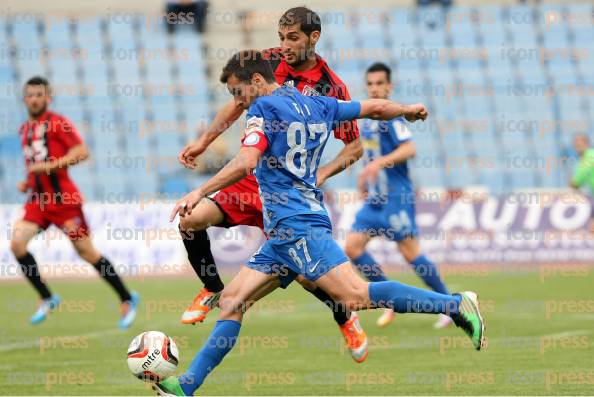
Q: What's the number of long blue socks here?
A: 4